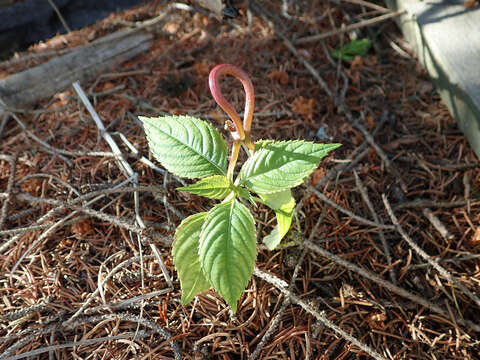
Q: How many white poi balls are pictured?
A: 0